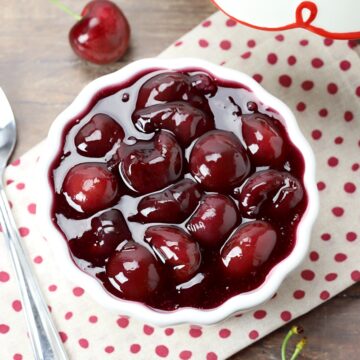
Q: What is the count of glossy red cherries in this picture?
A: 15